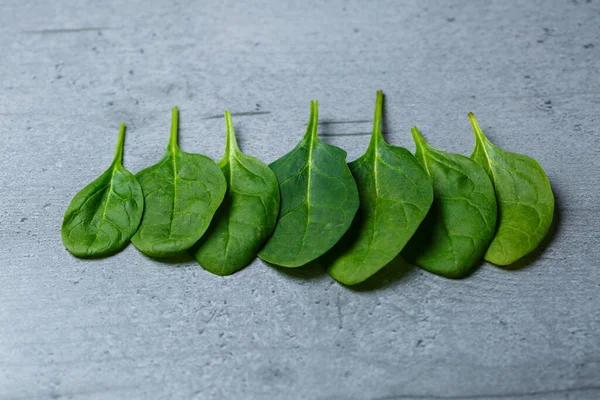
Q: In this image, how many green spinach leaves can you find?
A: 7